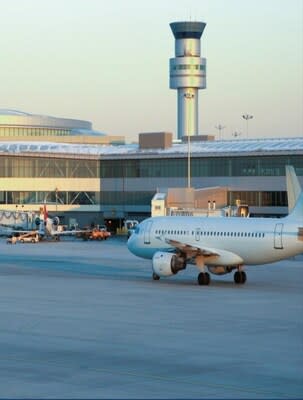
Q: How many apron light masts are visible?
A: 4